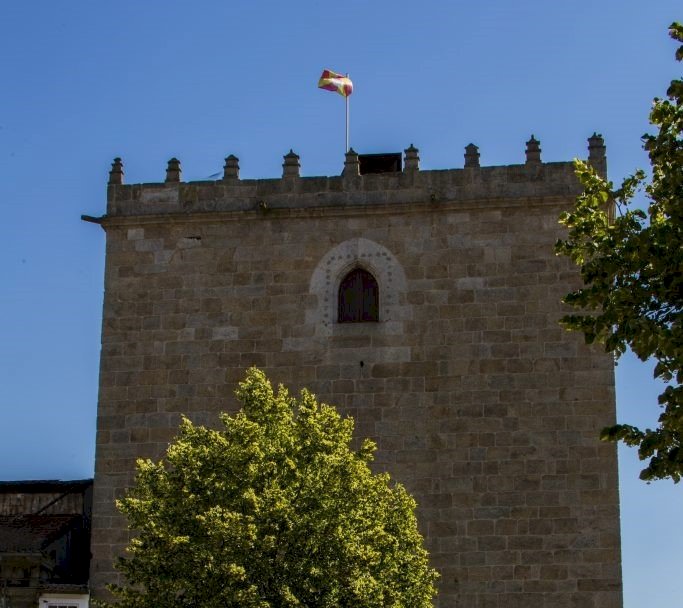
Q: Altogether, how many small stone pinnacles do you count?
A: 9